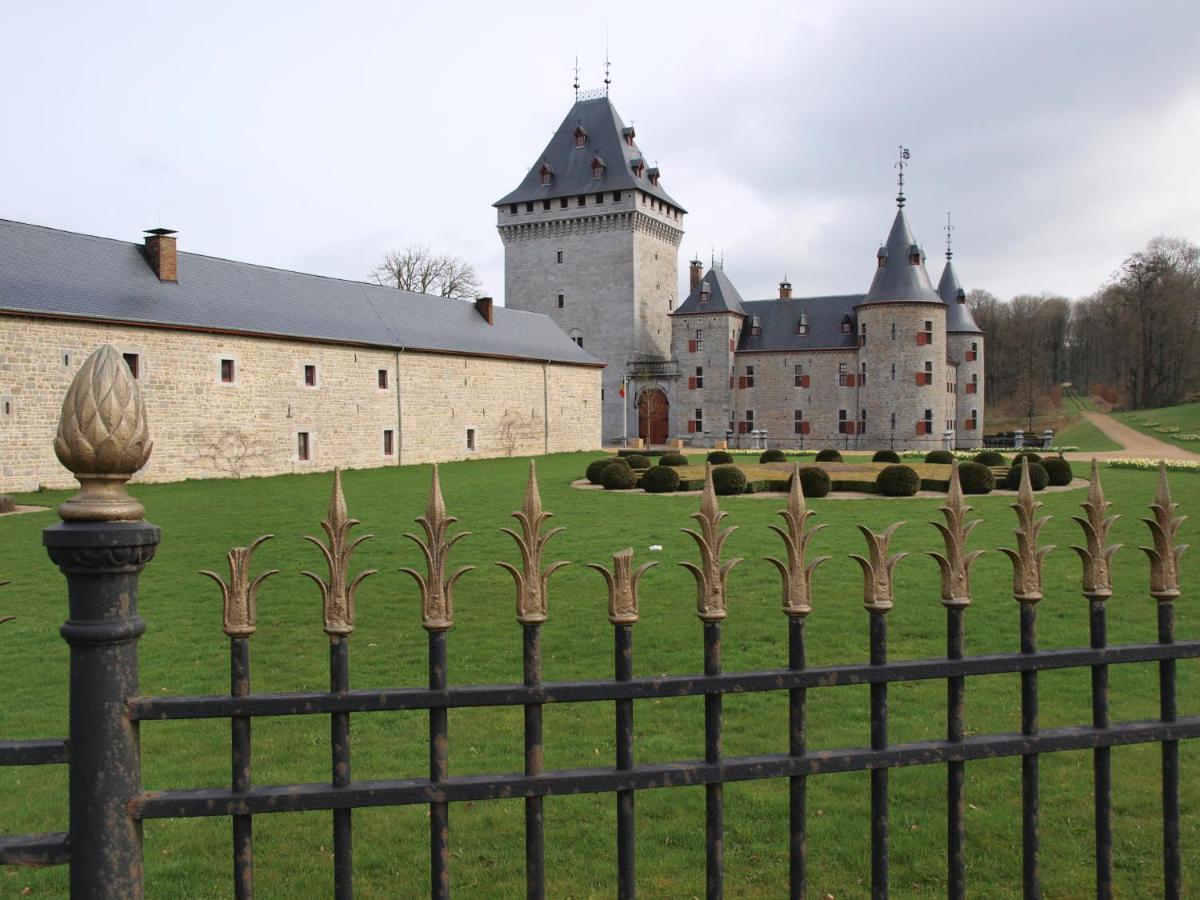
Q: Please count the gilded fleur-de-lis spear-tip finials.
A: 12